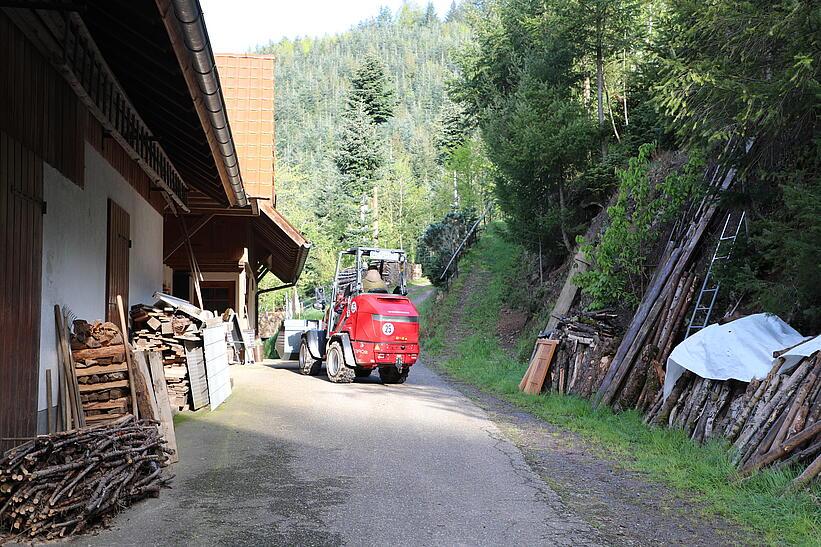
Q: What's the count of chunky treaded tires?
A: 4